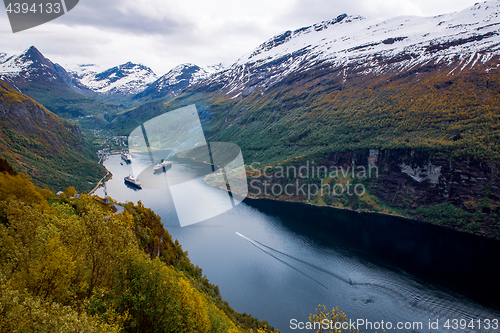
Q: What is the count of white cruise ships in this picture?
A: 3